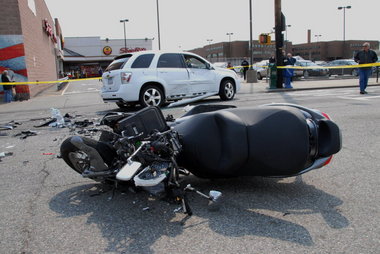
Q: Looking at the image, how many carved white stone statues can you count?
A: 0